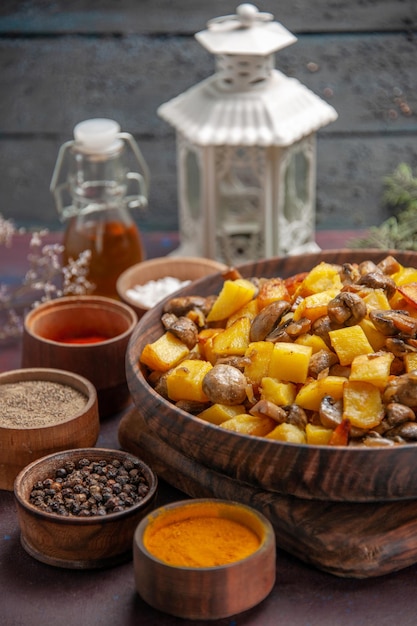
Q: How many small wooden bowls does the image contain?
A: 5